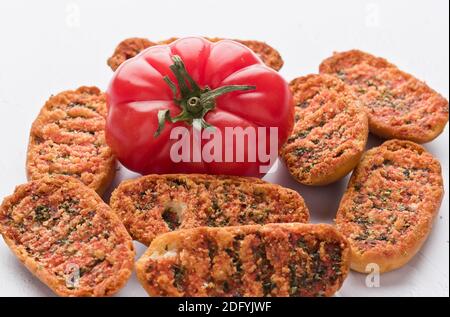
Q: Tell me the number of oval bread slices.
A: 8